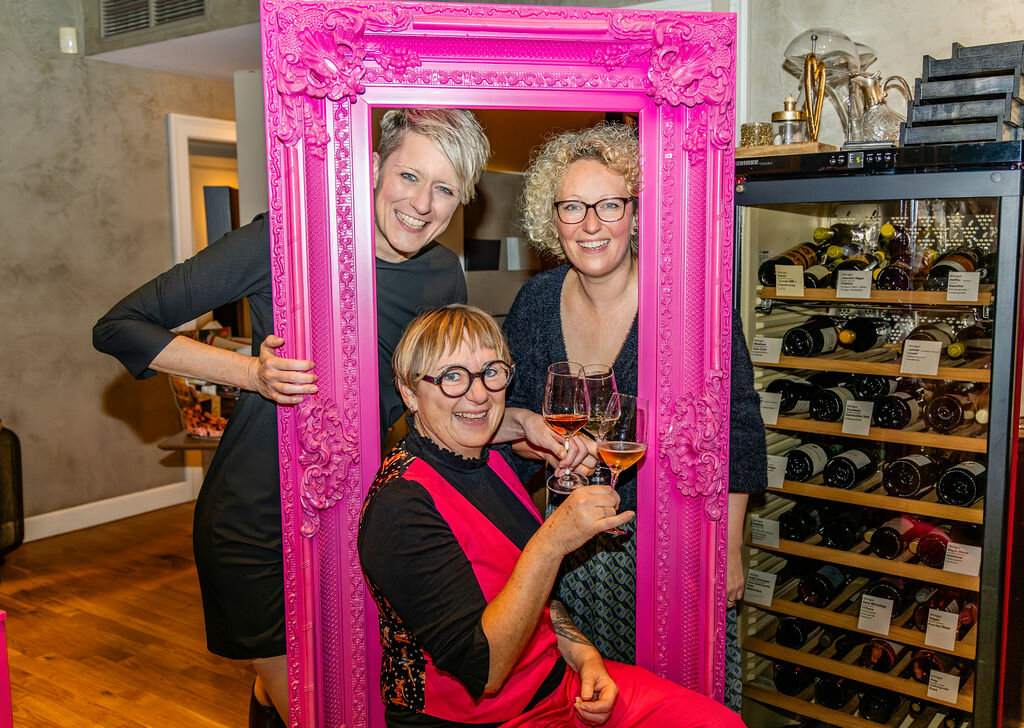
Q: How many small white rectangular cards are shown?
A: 14